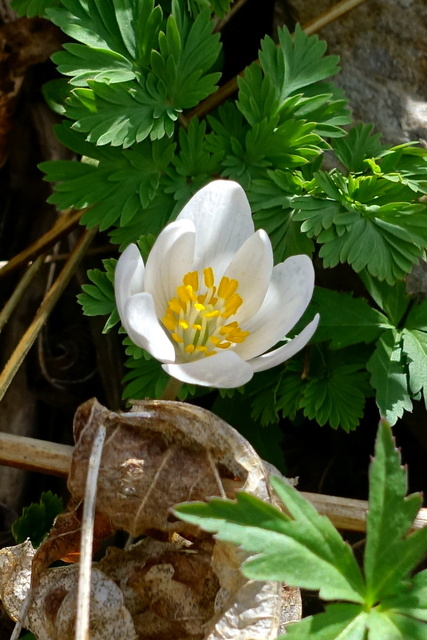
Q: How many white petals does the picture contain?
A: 8